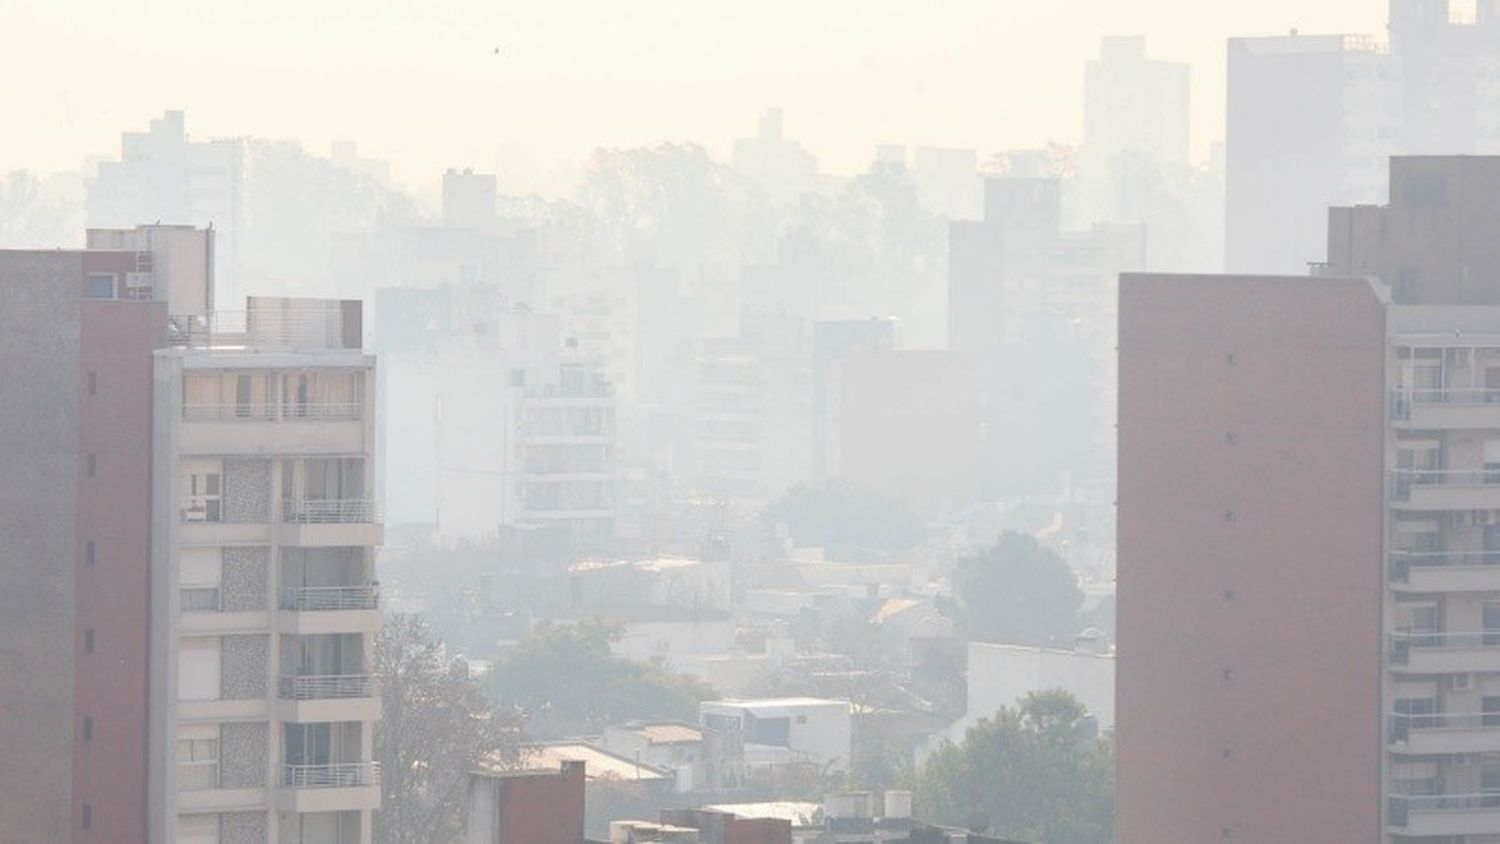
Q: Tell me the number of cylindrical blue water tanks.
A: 0